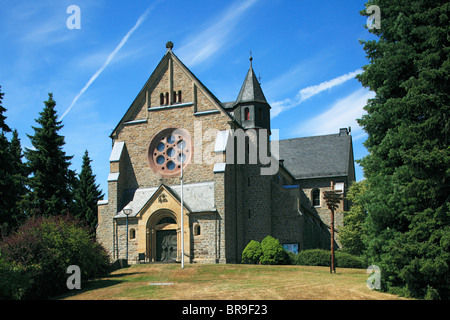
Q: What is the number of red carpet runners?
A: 0